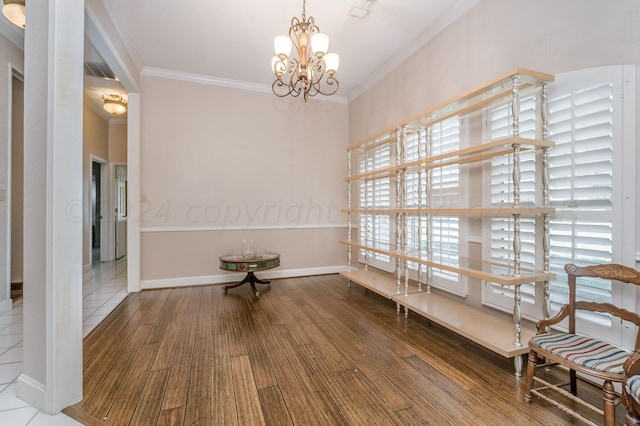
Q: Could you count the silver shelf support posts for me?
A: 8